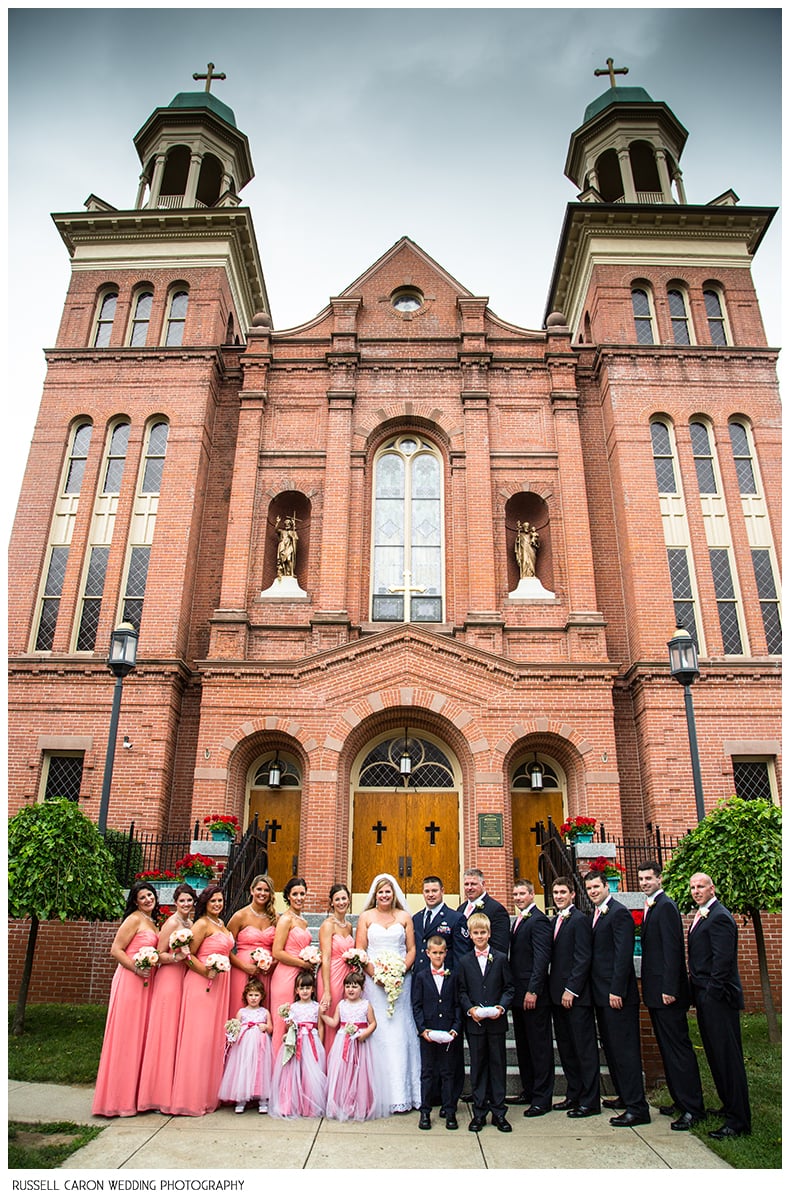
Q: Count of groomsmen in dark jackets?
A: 6